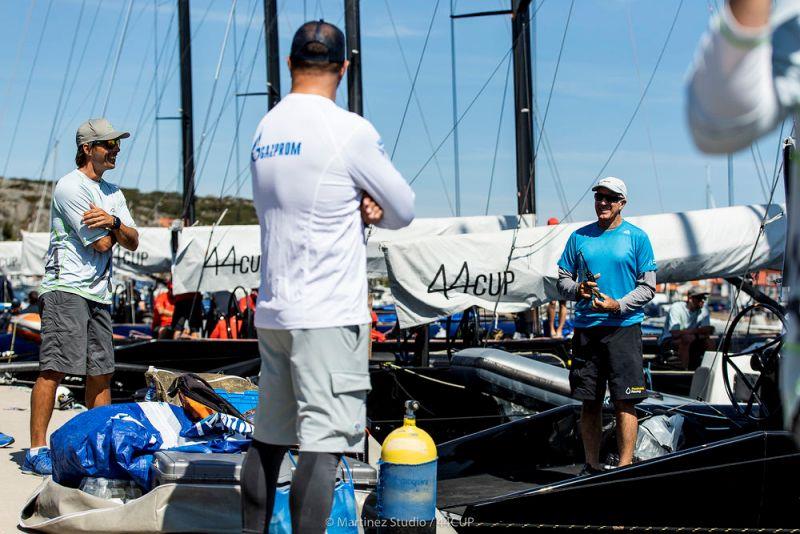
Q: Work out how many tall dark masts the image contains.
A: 4